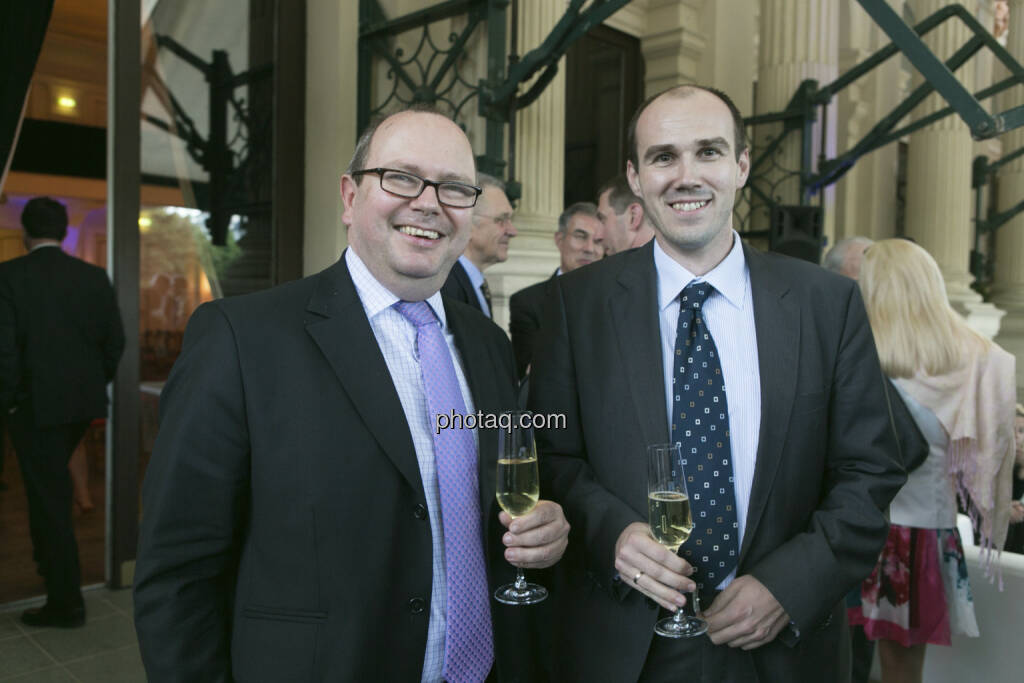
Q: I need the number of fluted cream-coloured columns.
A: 4